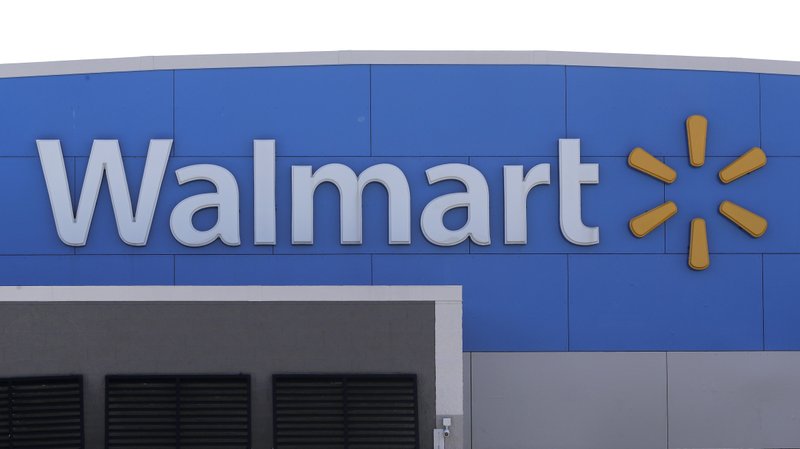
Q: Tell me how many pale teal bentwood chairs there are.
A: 0